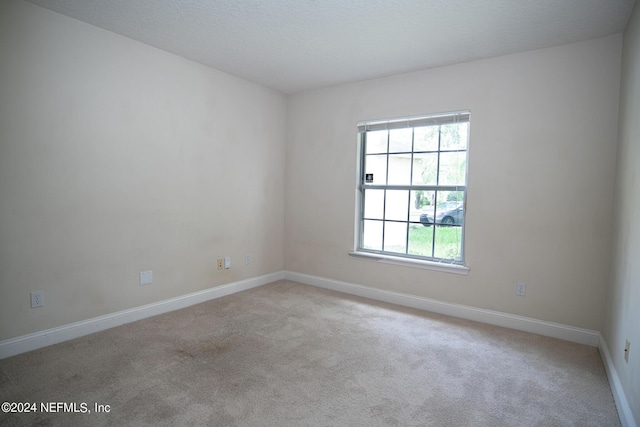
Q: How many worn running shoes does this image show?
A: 0